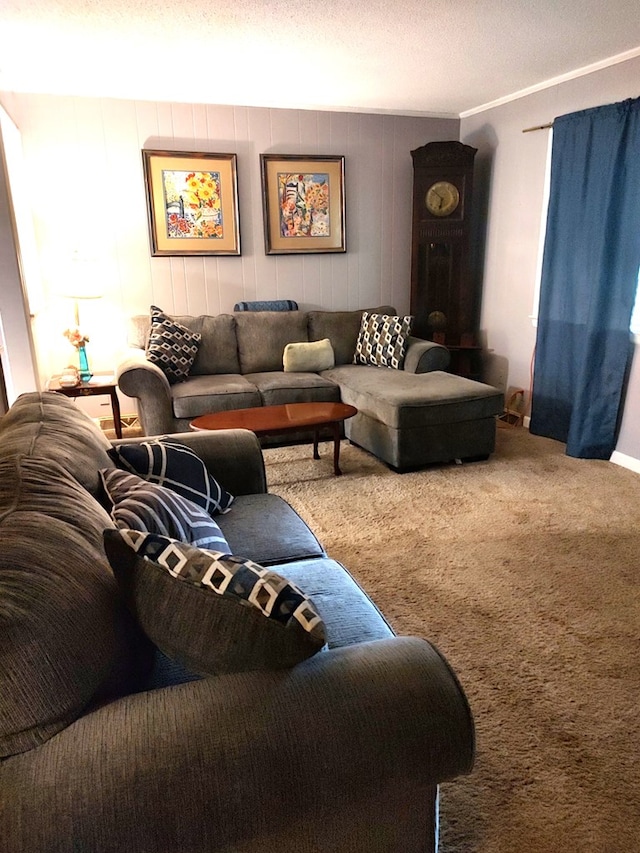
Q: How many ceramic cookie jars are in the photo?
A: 0